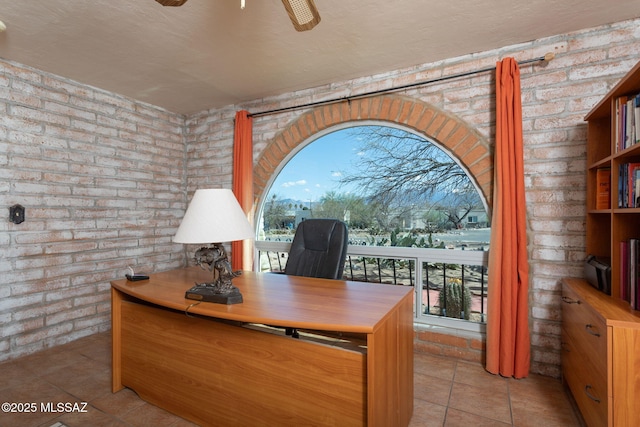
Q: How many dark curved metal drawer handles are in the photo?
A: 4